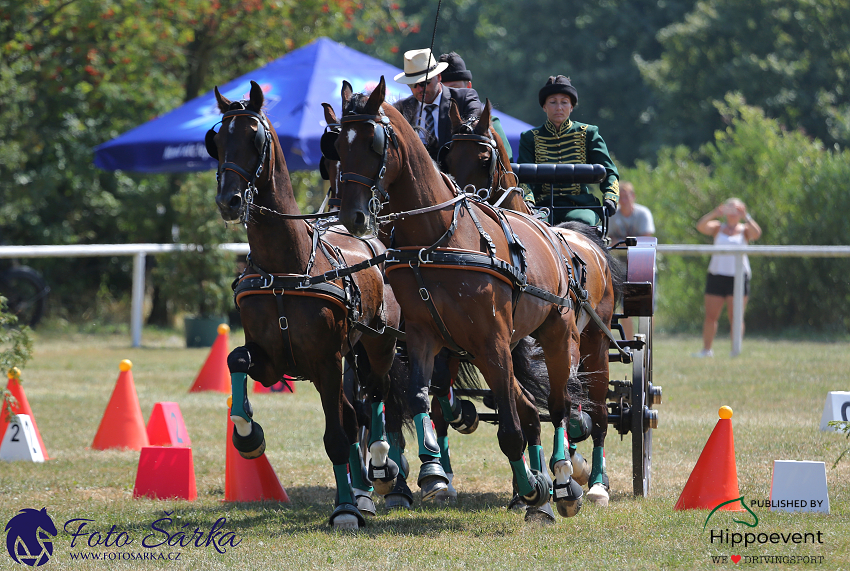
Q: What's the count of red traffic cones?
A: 5